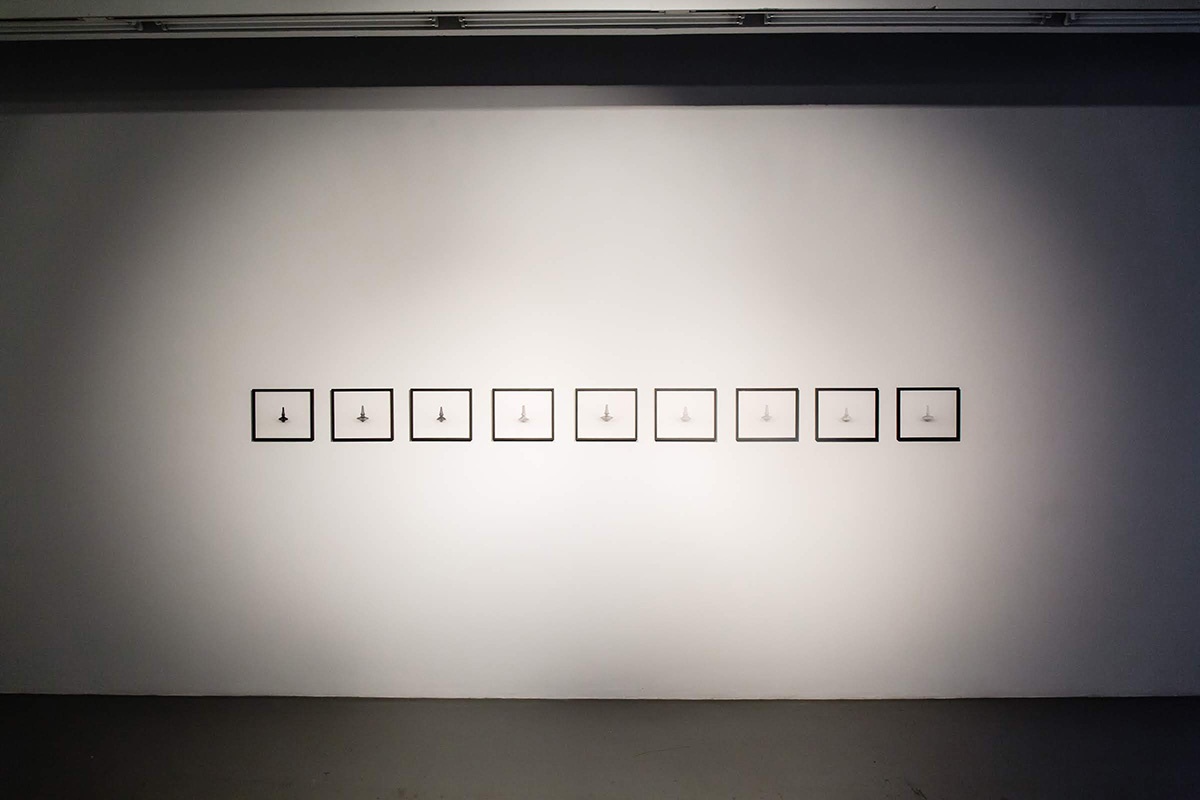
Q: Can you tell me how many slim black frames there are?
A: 9